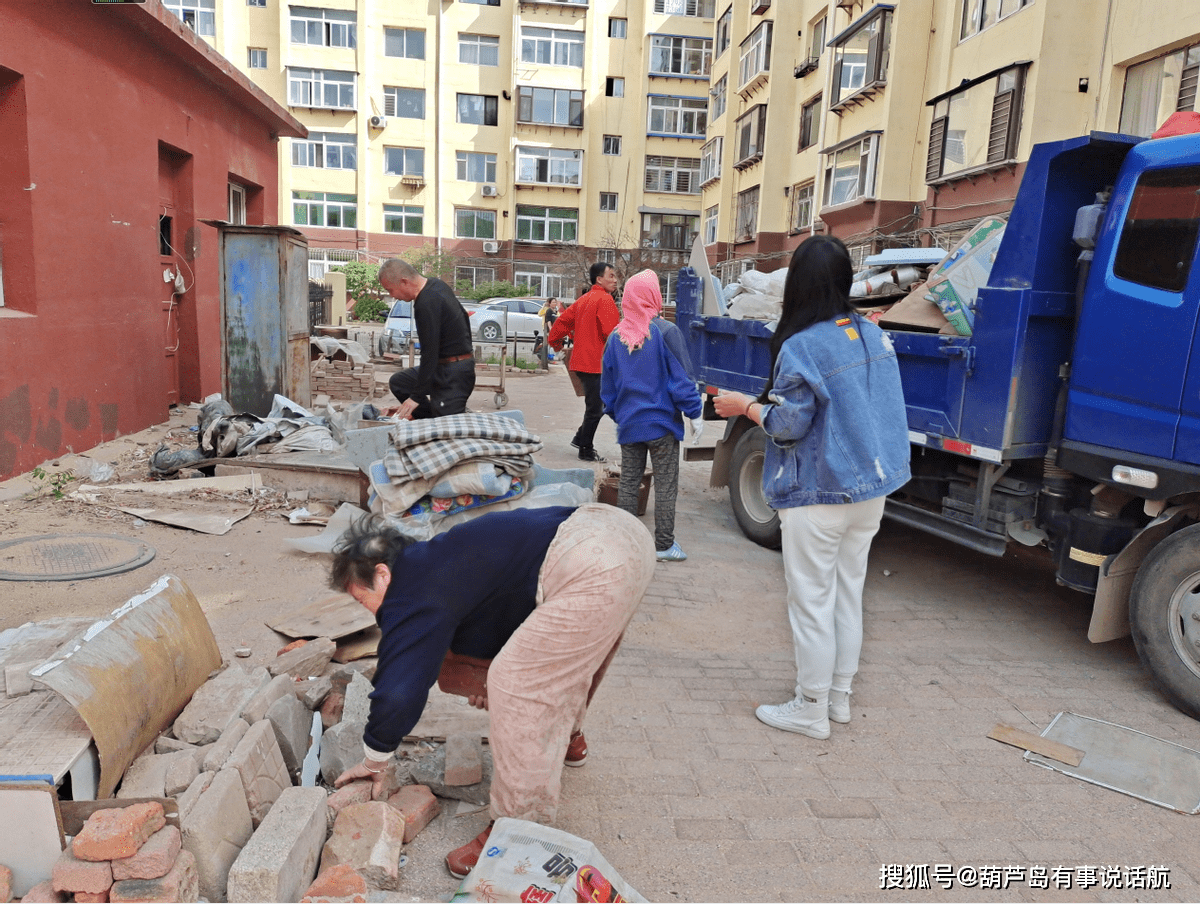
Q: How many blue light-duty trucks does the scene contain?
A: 1